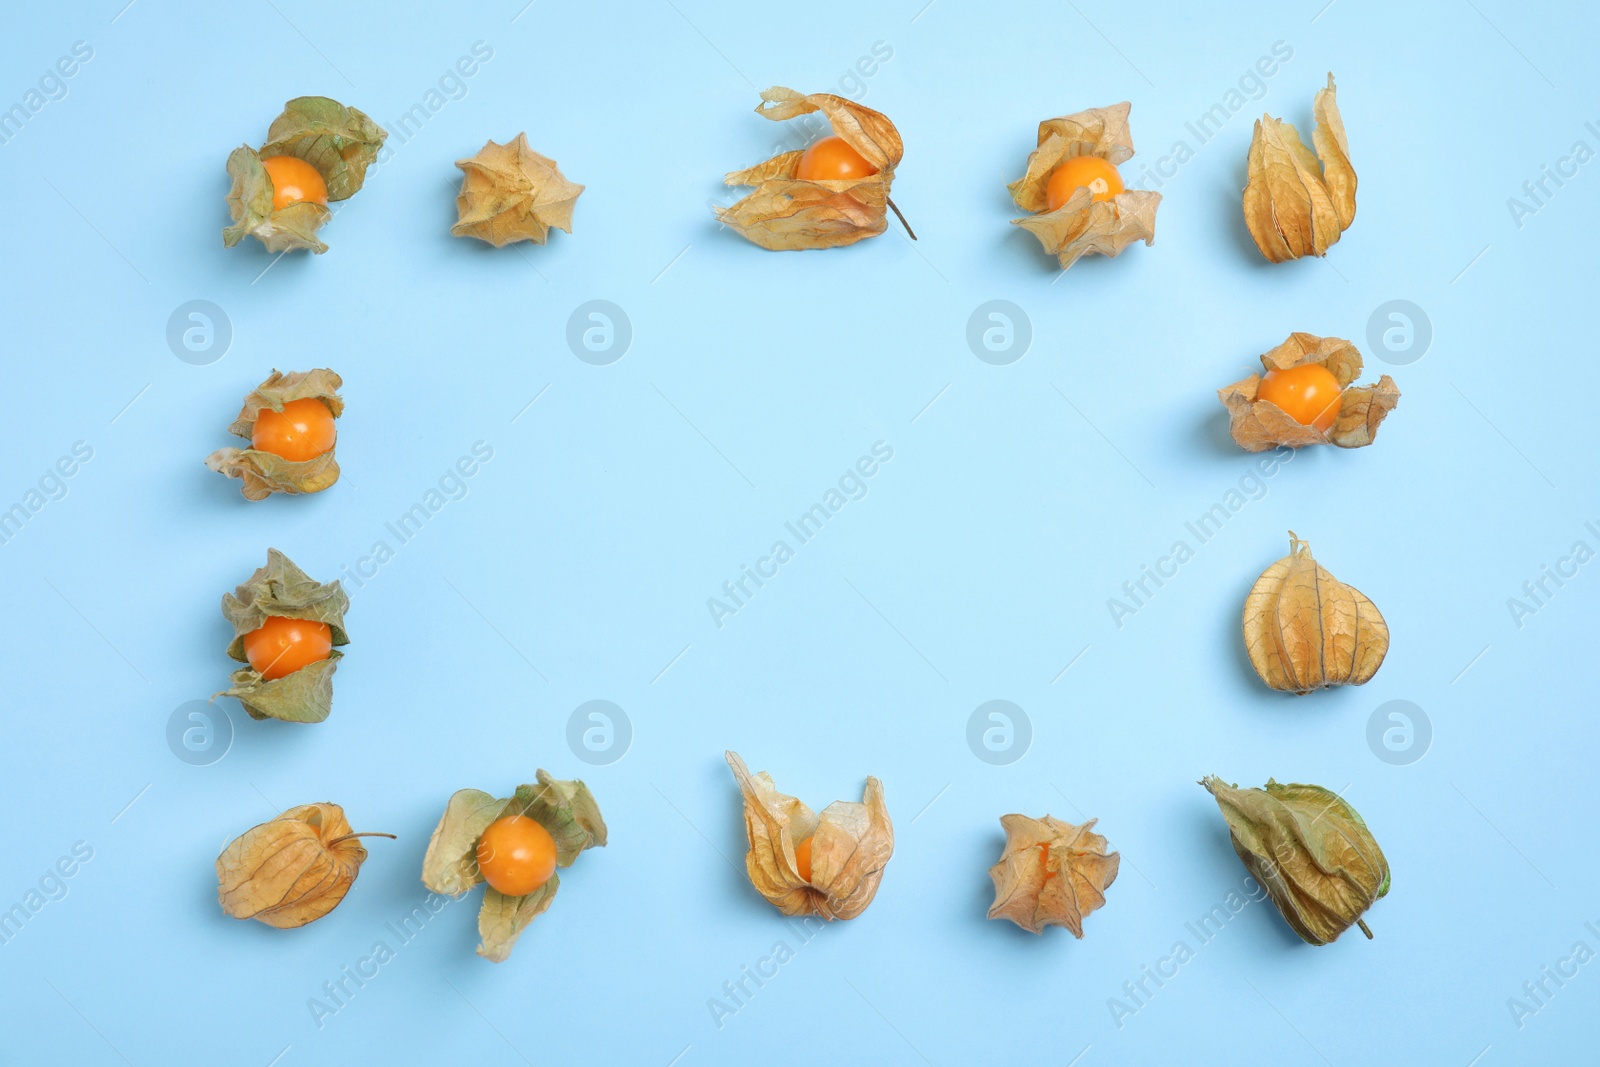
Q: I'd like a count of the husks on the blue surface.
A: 14